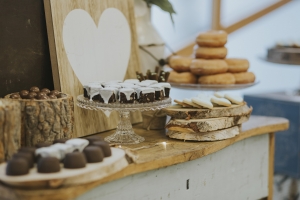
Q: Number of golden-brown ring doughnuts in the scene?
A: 8